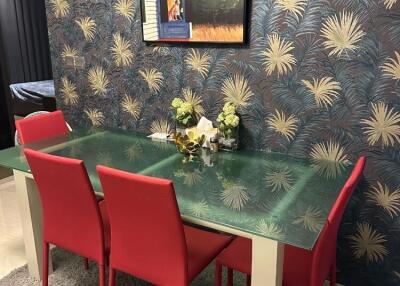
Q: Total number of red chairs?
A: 4